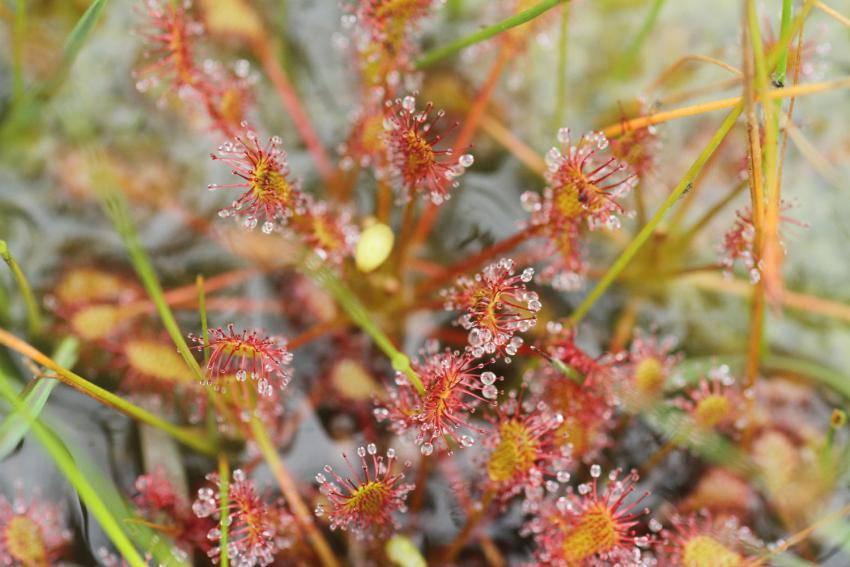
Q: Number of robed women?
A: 0